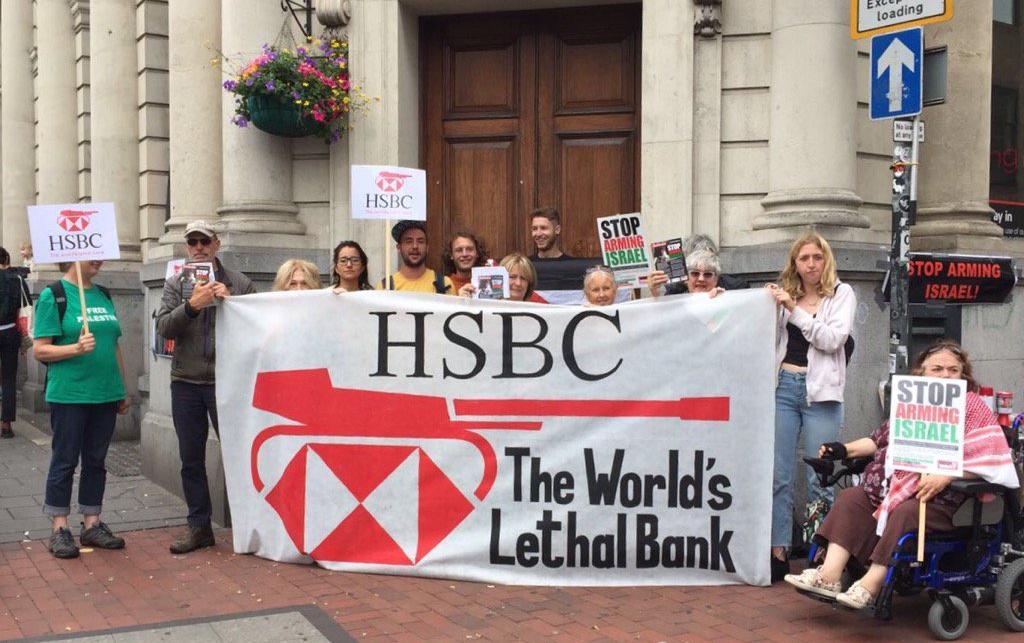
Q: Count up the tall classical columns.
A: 7